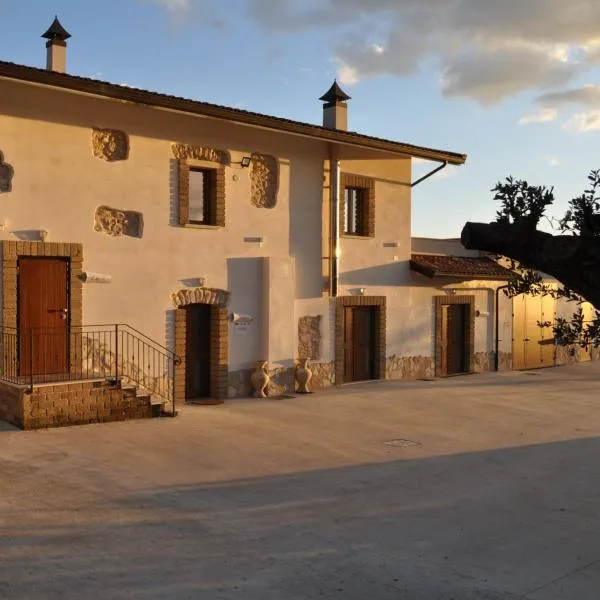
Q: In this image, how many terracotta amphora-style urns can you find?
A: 2